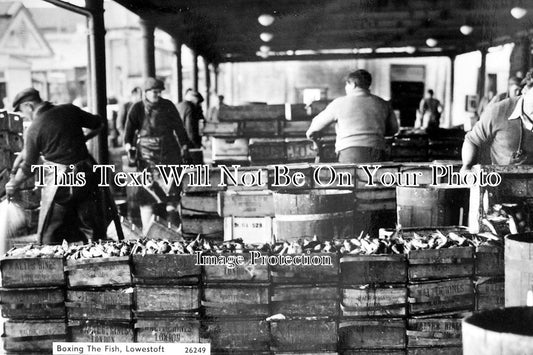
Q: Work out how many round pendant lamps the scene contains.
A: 6